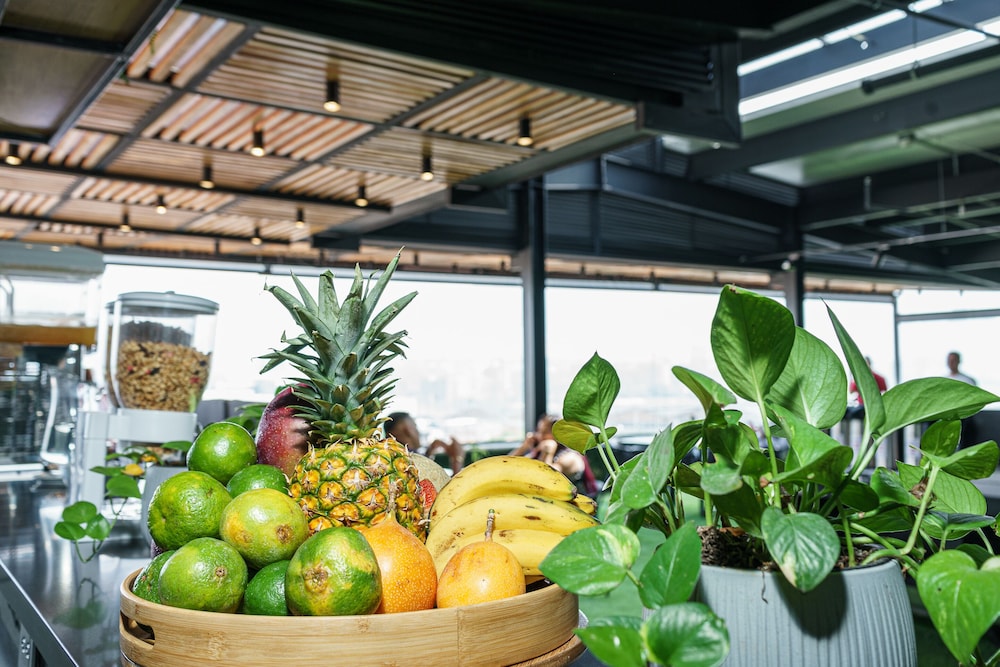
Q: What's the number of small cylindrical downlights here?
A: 11